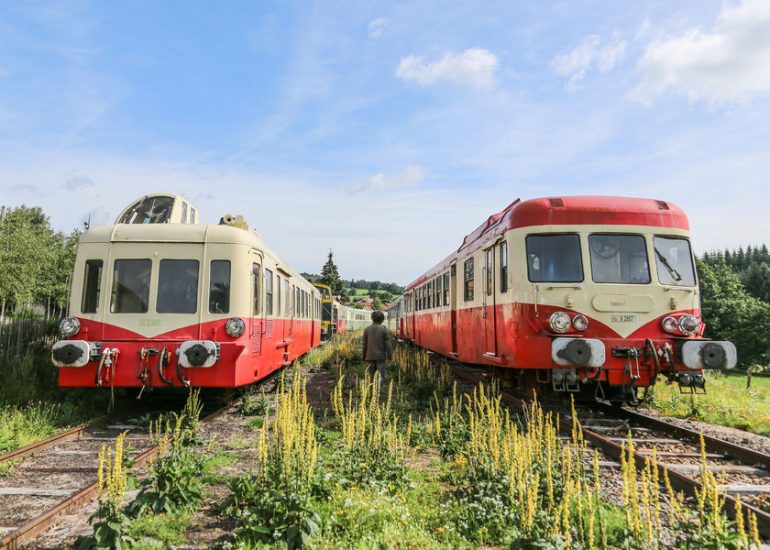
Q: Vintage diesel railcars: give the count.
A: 2